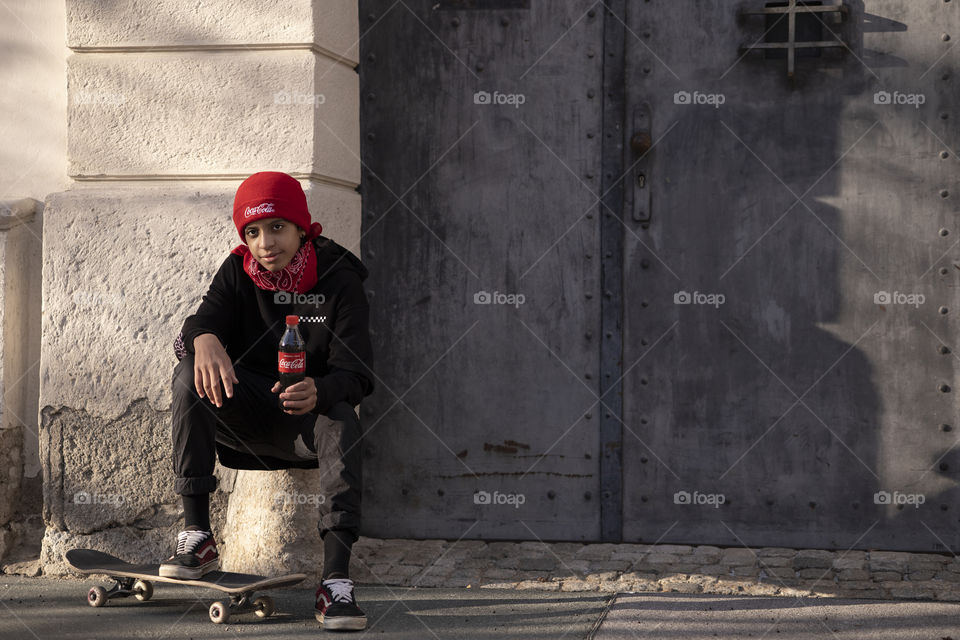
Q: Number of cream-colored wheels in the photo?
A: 4